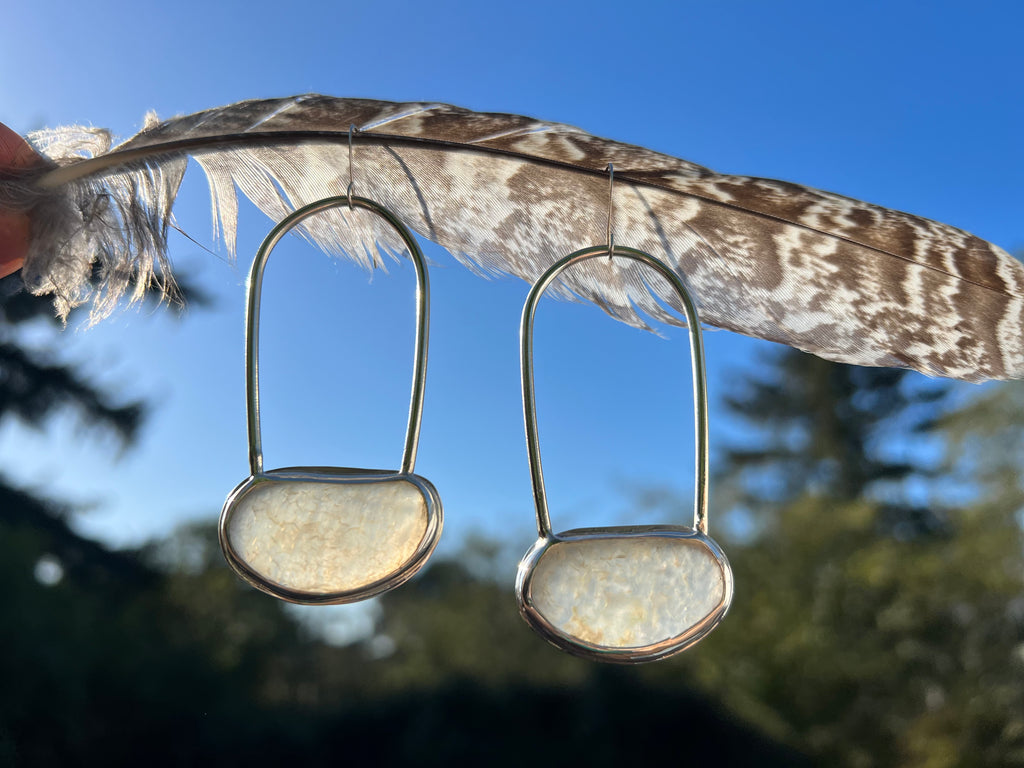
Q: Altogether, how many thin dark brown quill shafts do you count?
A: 1